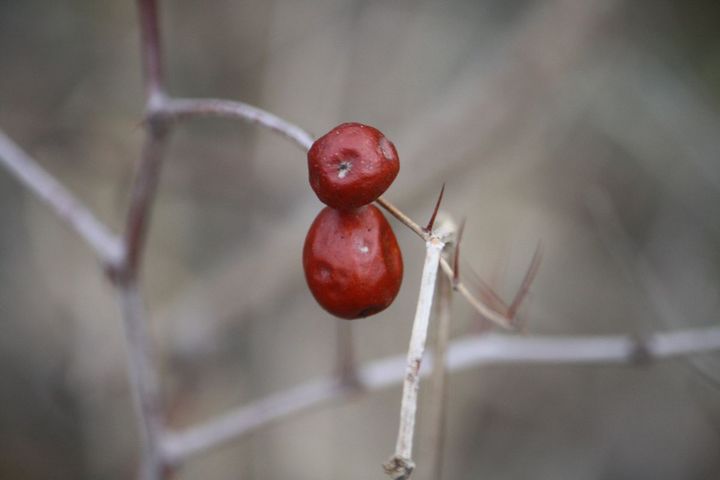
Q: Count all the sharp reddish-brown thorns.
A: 4